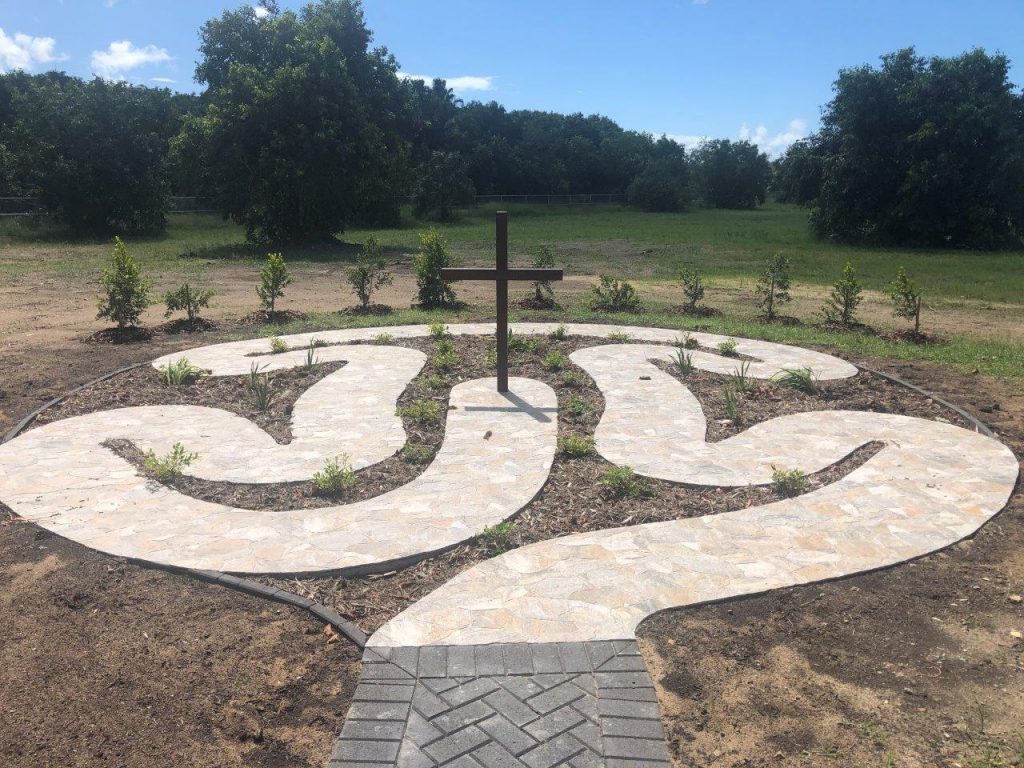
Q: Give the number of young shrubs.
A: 11